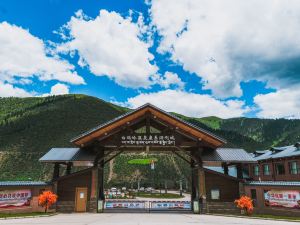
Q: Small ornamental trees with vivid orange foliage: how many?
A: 2